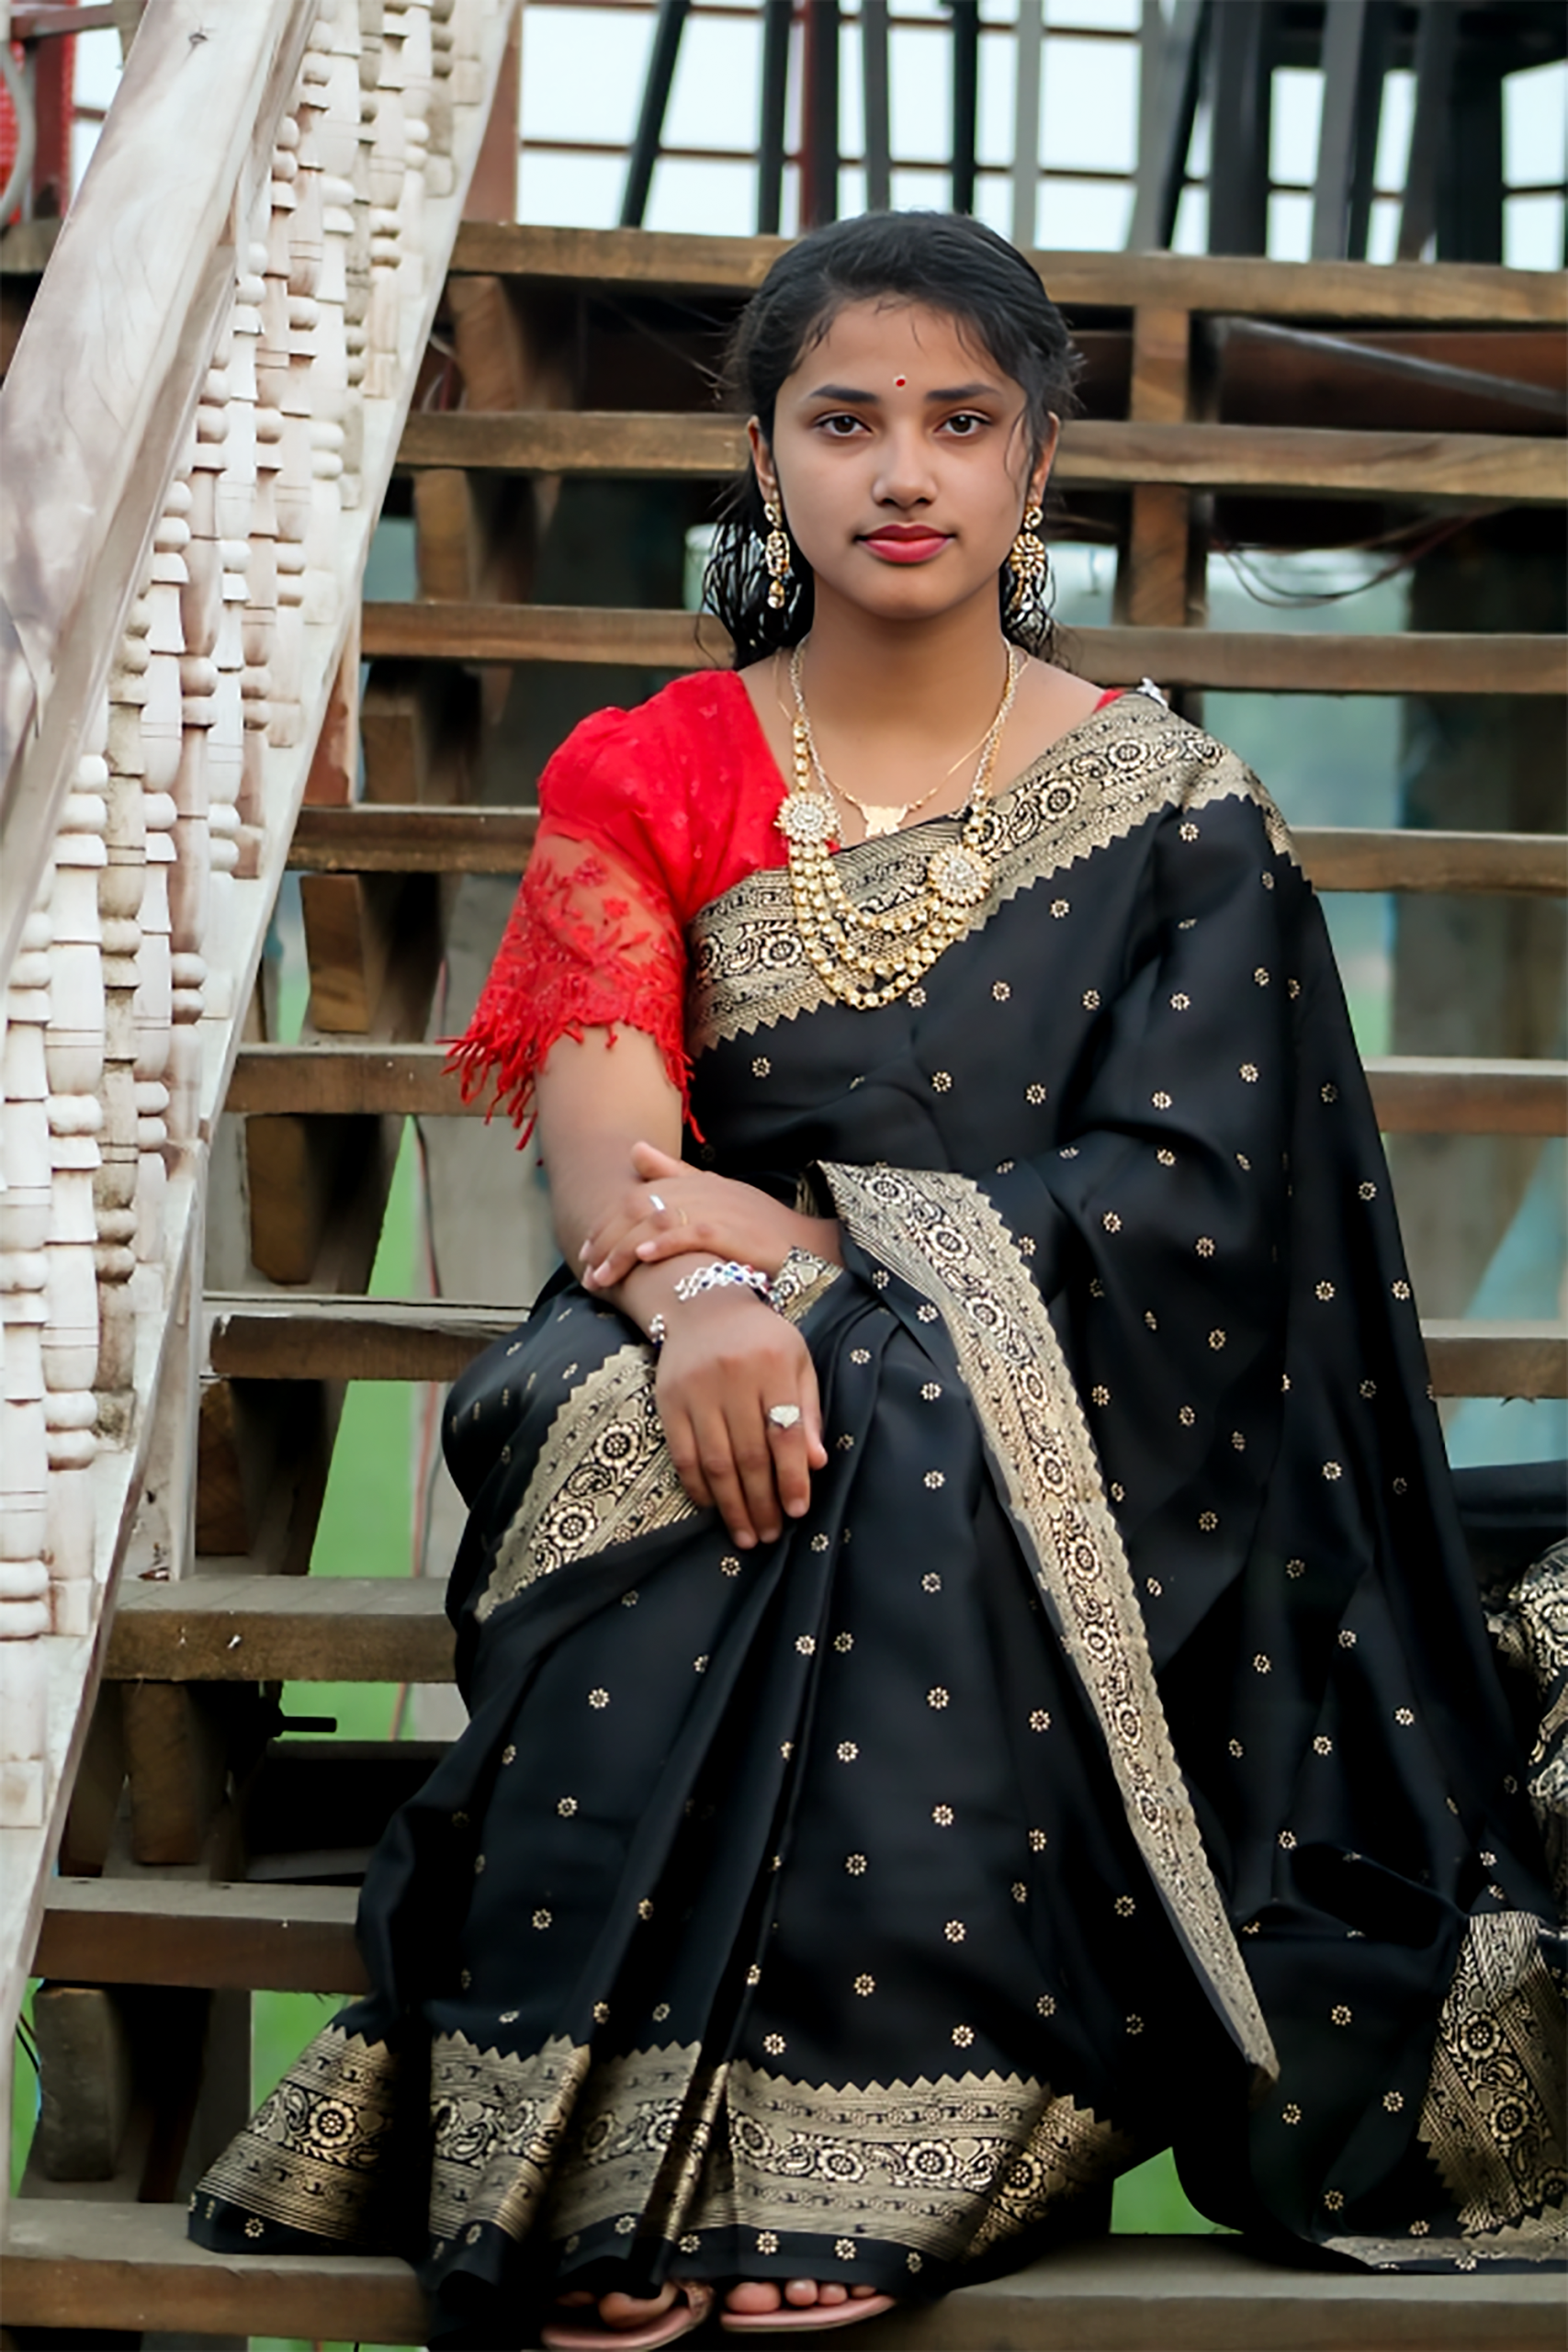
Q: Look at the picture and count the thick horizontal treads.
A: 9